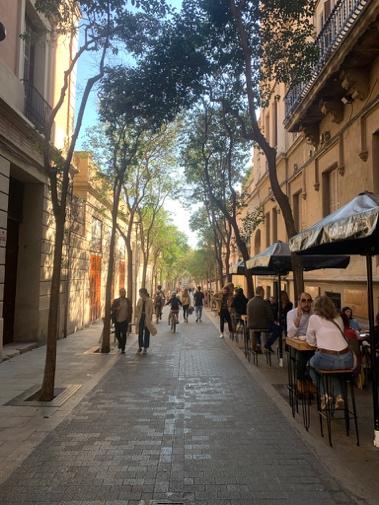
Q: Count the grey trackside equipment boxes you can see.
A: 0